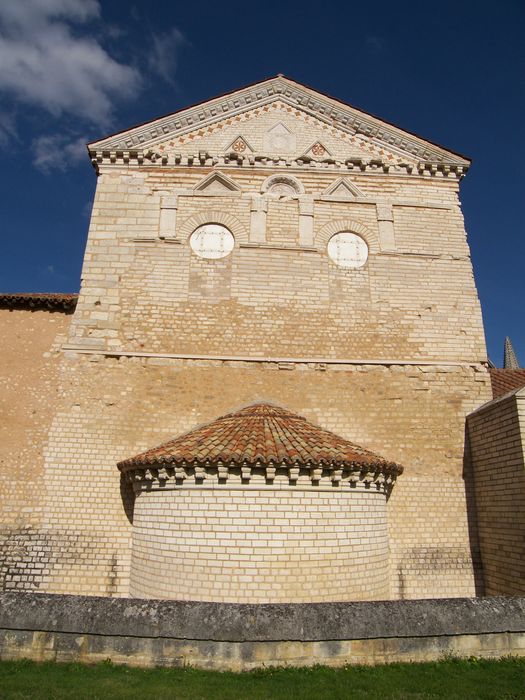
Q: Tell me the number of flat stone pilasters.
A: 4